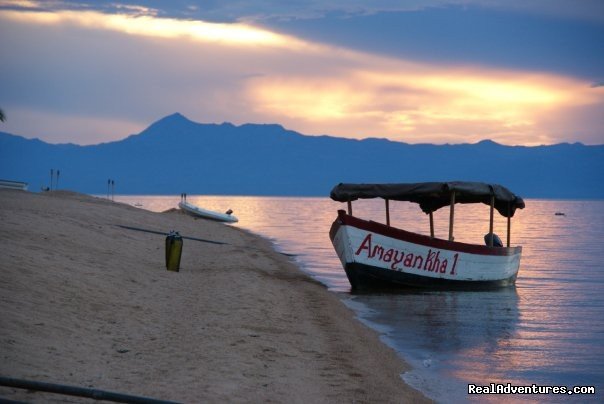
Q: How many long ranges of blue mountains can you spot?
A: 1